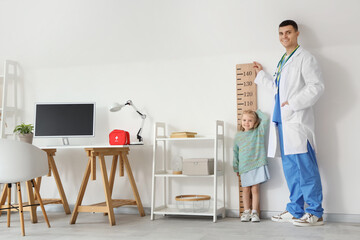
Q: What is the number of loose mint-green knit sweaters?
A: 1